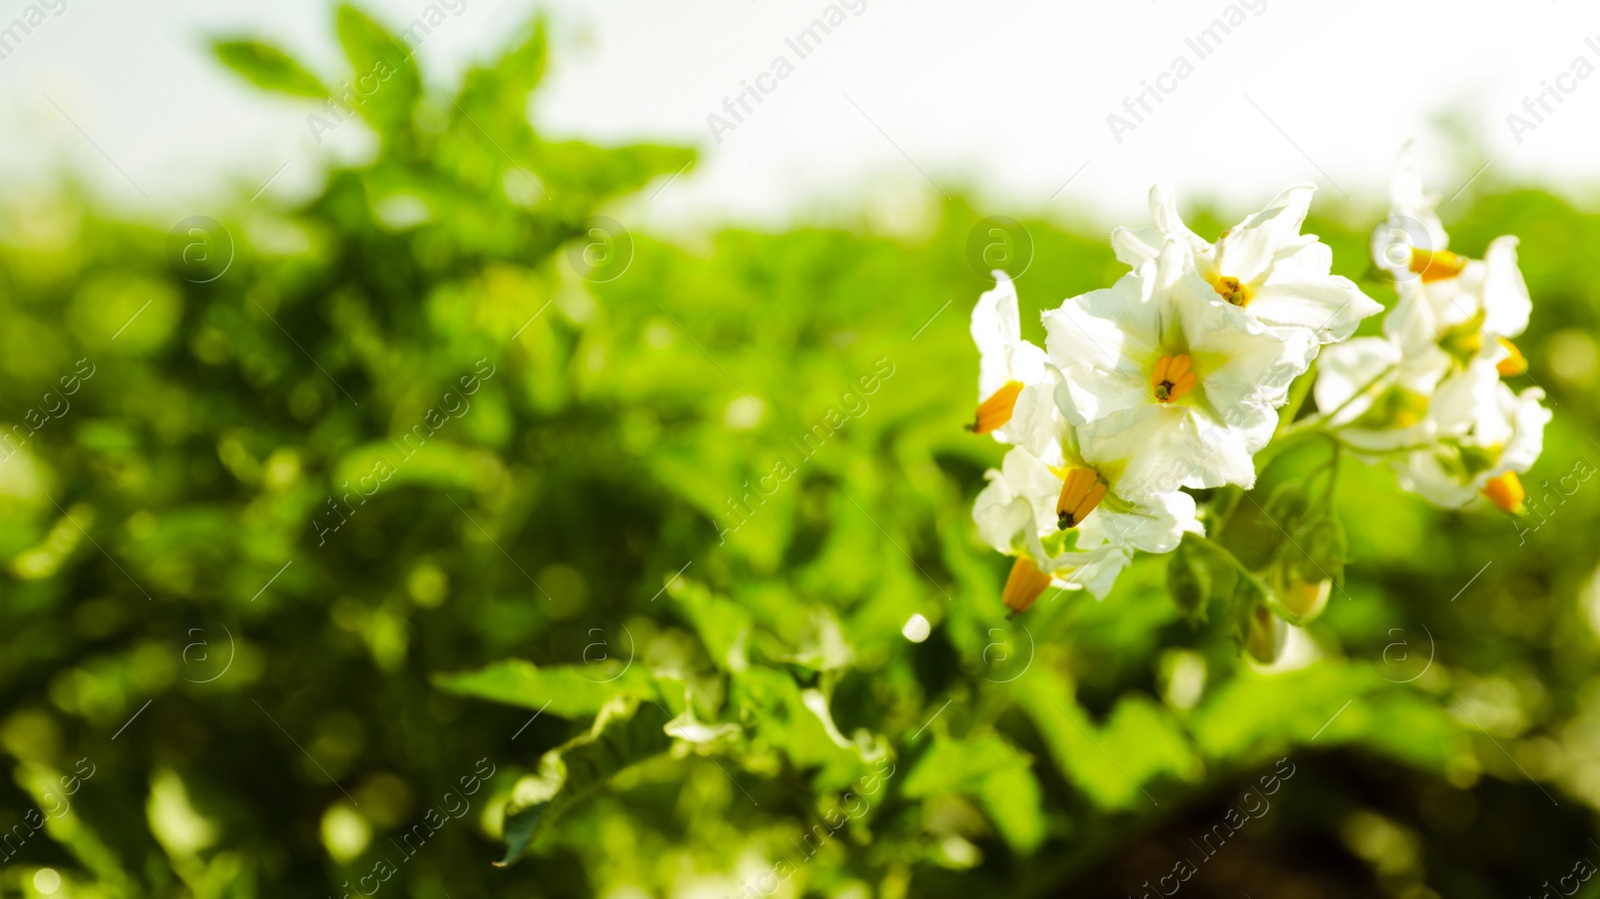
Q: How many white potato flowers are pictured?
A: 9